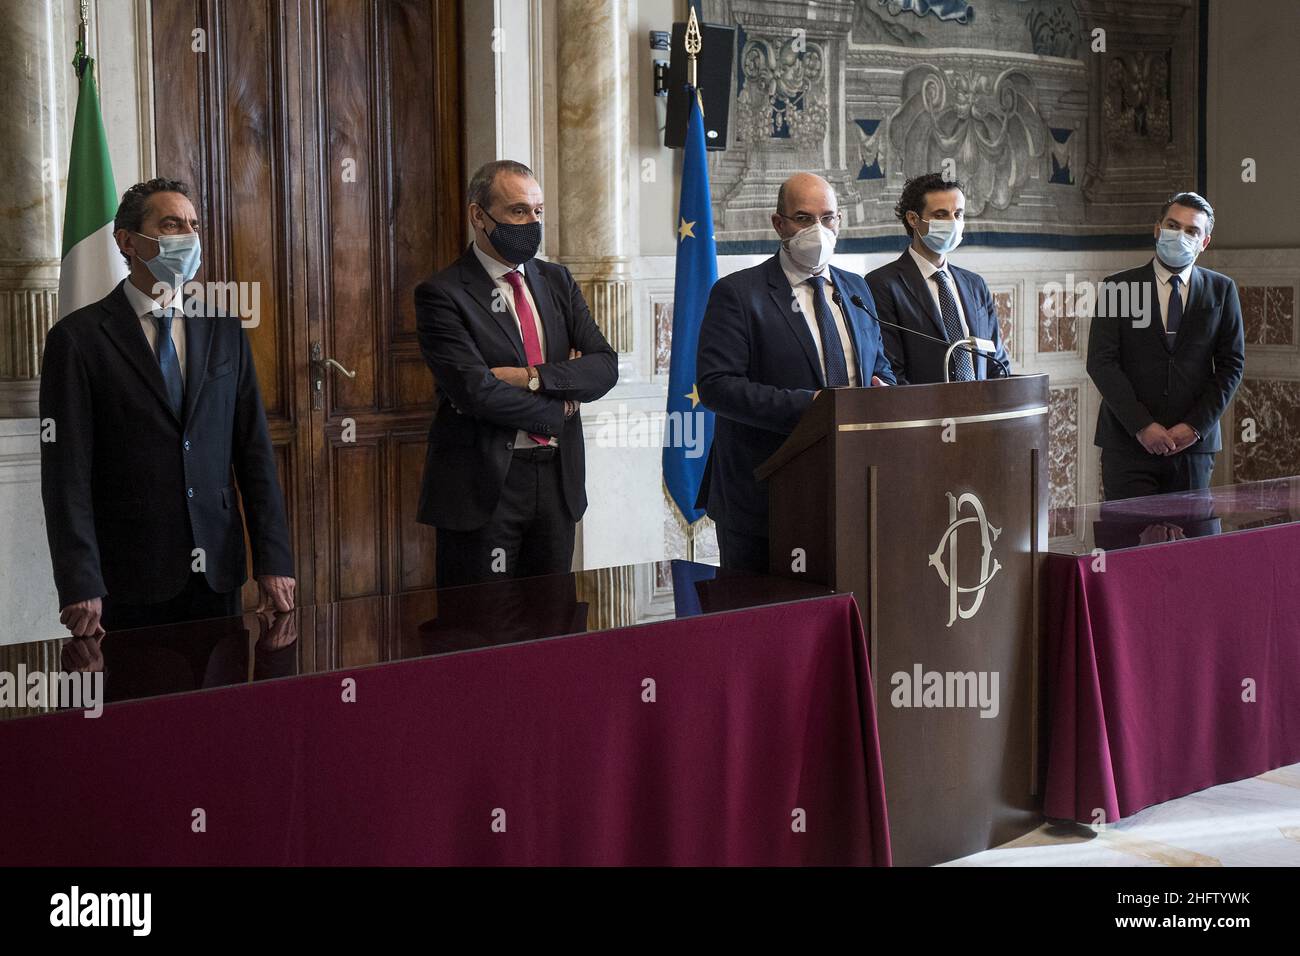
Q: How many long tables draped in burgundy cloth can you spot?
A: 2